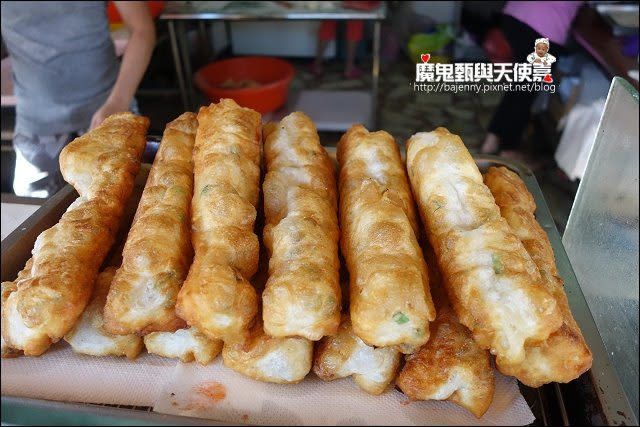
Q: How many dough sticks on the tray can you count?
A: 13